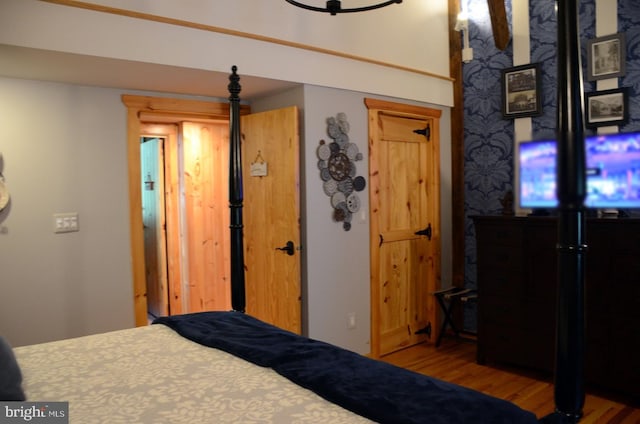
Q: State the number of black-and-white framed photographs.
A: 3